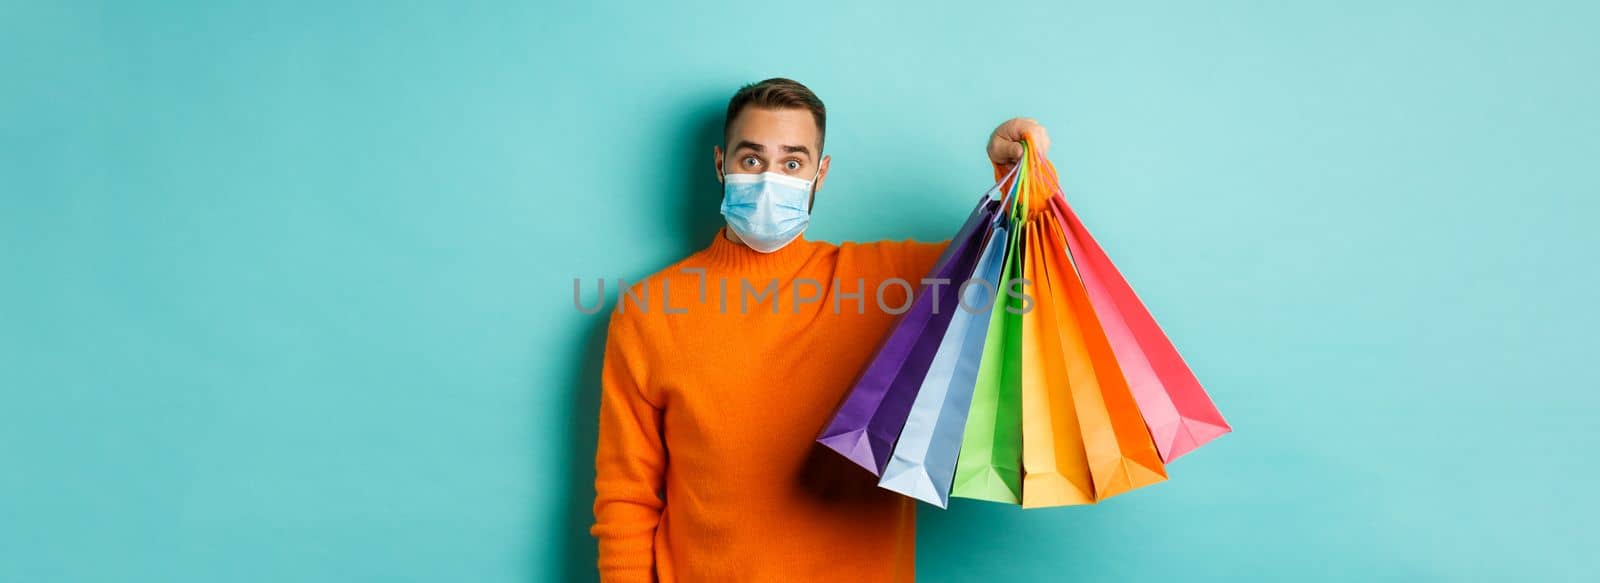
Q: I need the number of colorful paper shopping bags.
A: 6